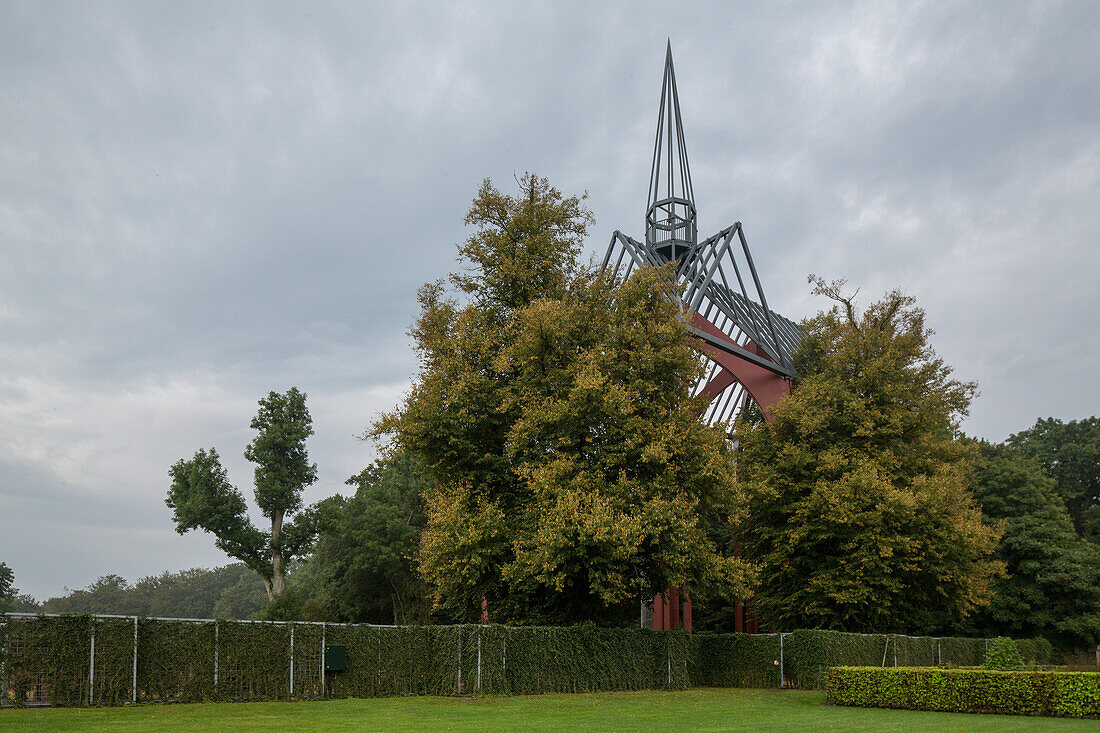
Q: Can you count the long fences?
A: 1